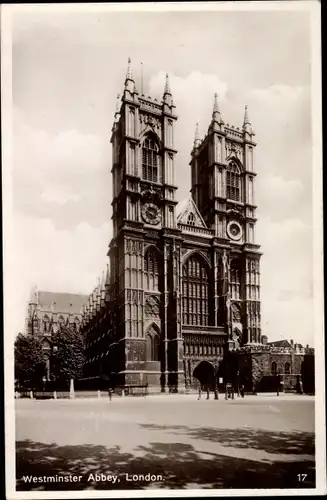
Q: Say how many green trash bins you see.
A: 0